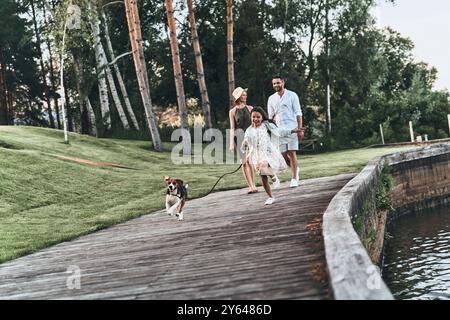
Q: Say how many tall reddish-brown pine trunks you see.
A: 4